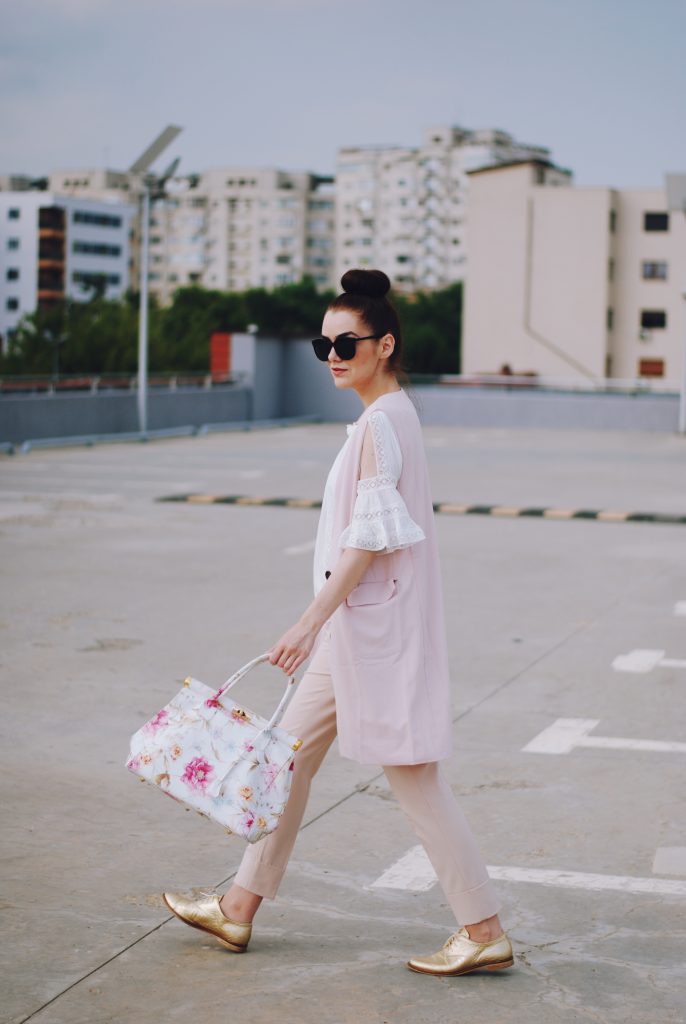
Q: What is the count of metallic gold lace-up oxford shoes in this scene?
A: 2